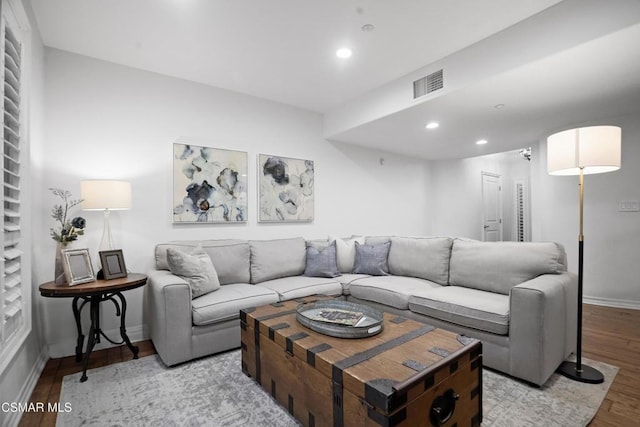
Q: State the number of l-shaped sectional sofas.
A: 1